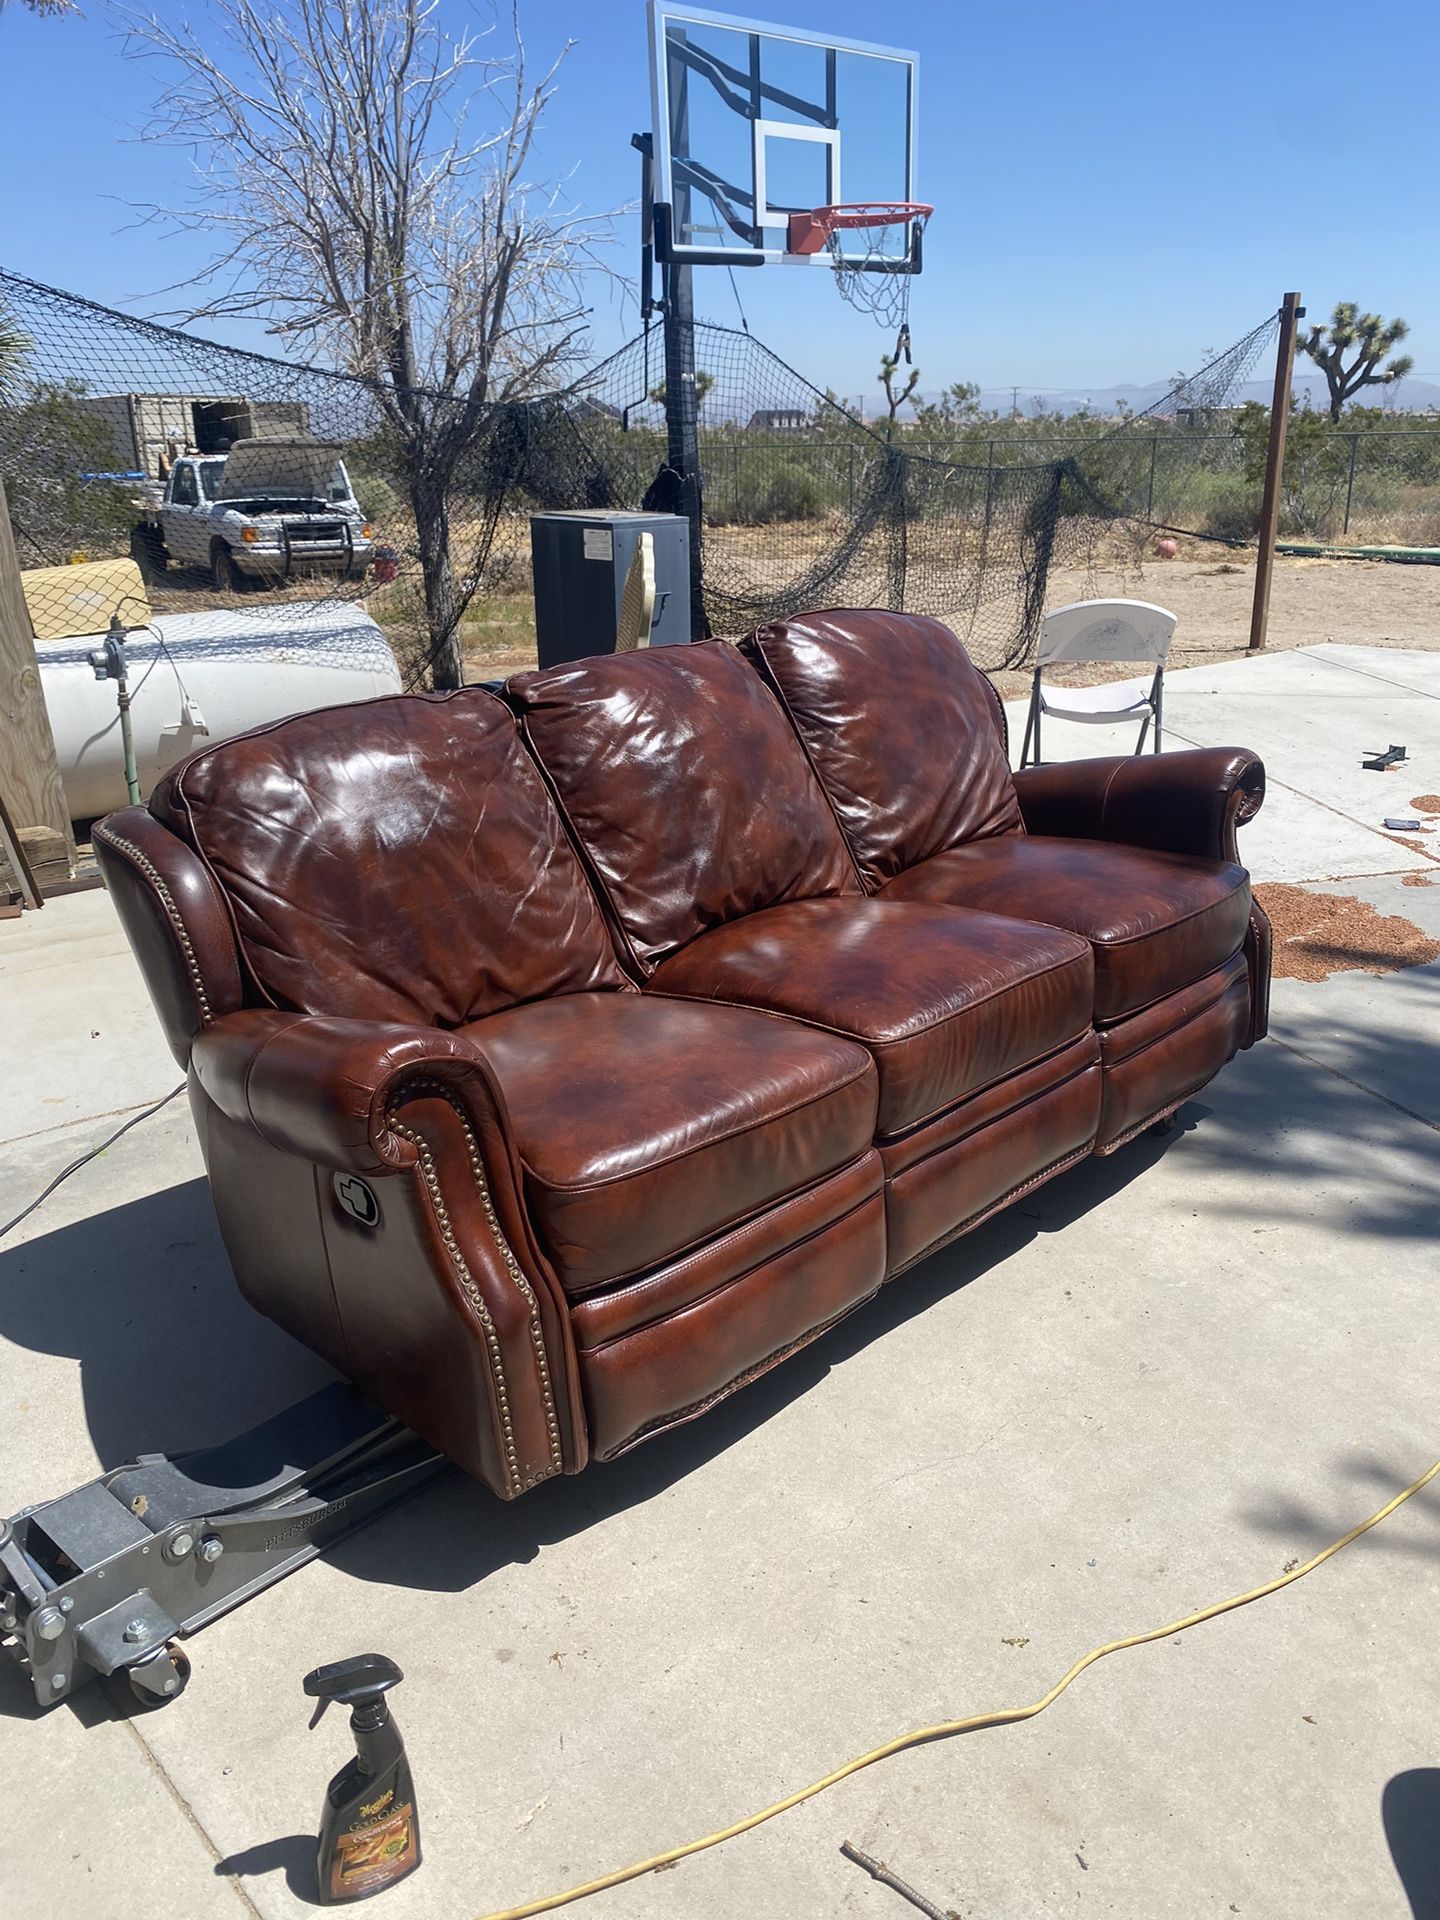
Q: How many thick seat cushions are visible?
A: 3